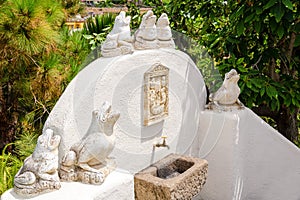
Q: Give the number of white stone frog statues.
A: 6